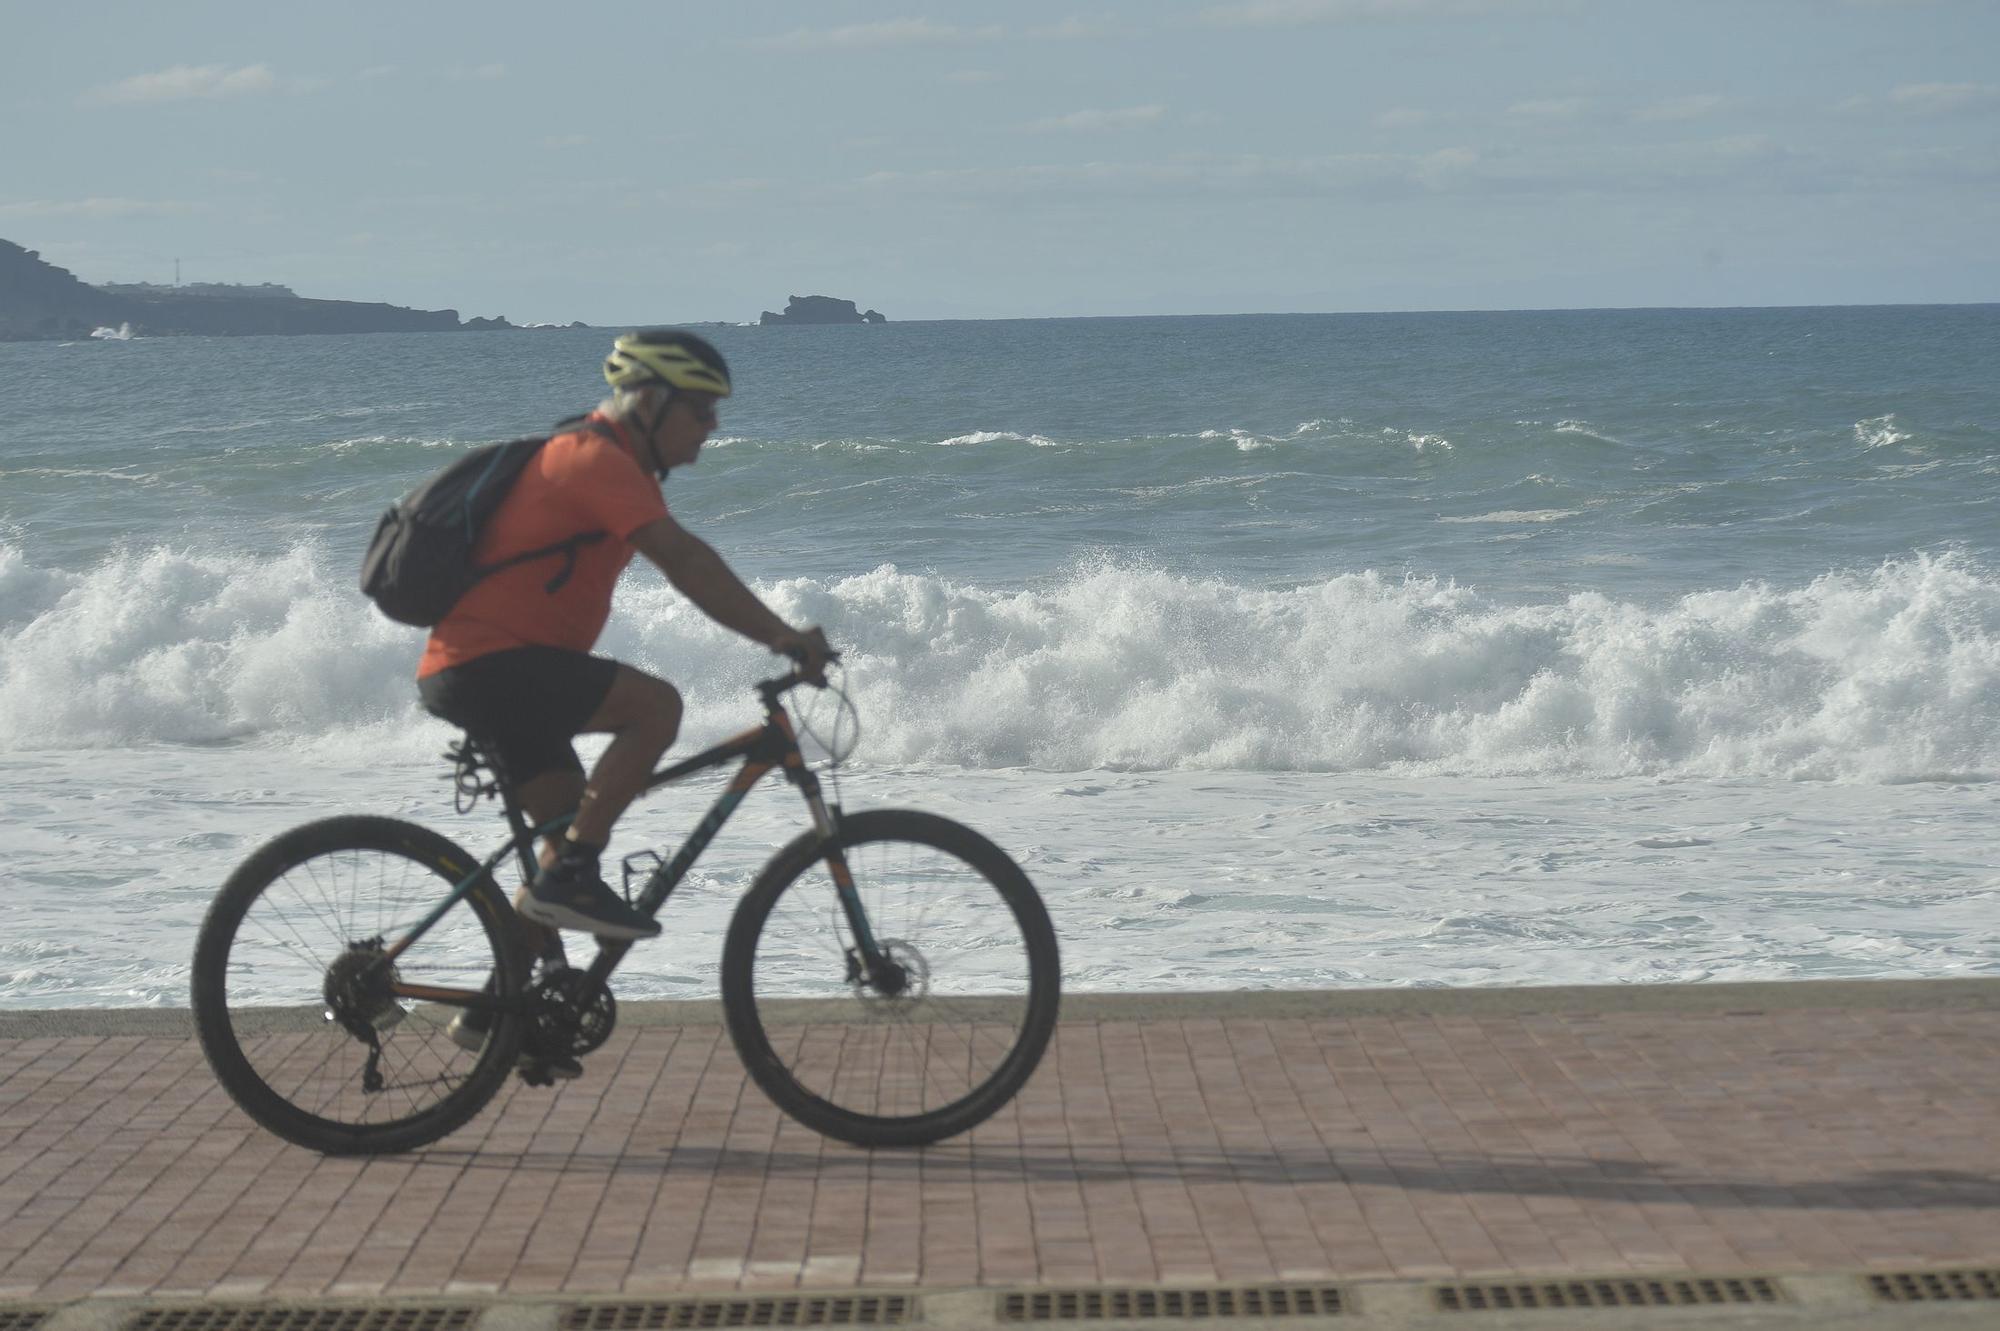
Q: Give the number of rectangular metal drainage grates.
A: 6